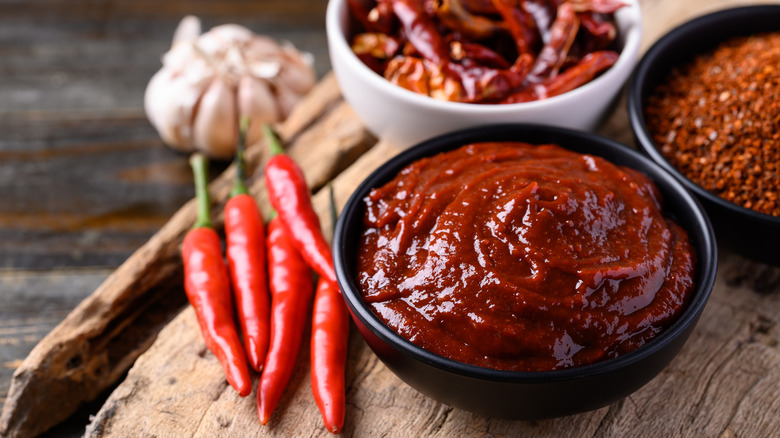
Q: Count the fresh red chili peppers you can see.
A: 5